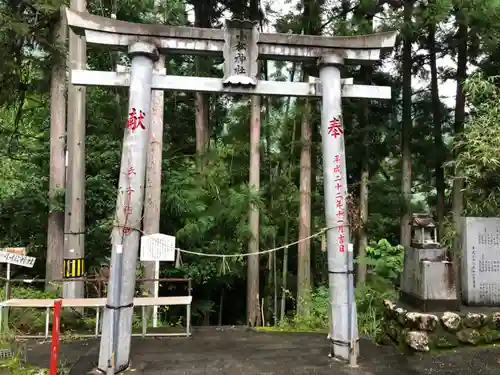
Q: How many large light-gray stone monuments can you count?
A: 1